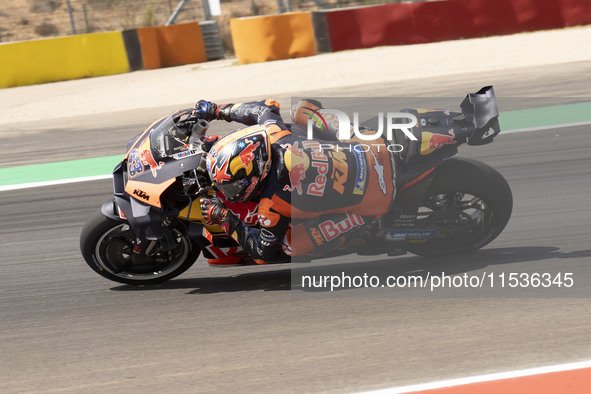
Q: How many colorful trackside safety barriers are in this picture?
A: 4